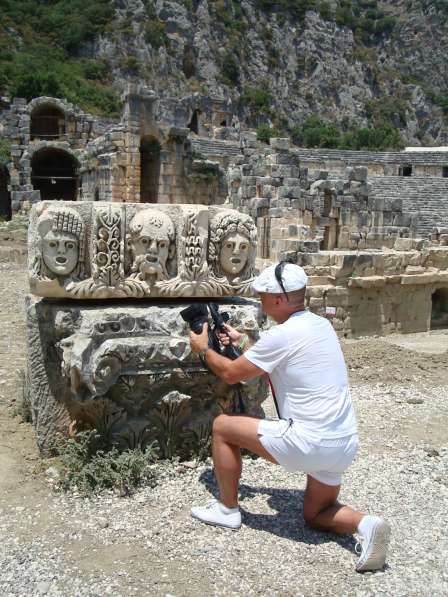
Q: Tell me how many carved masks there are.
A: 3